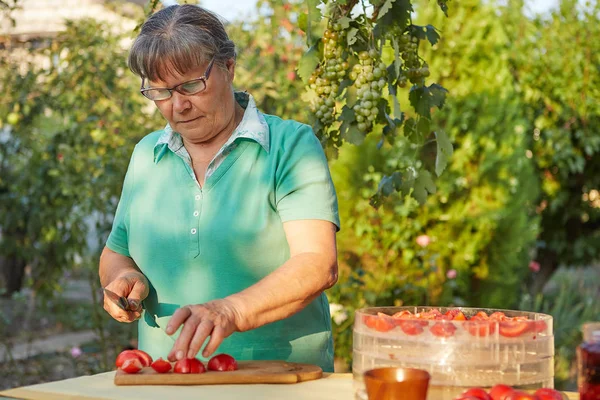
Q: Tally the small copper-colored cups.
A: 1